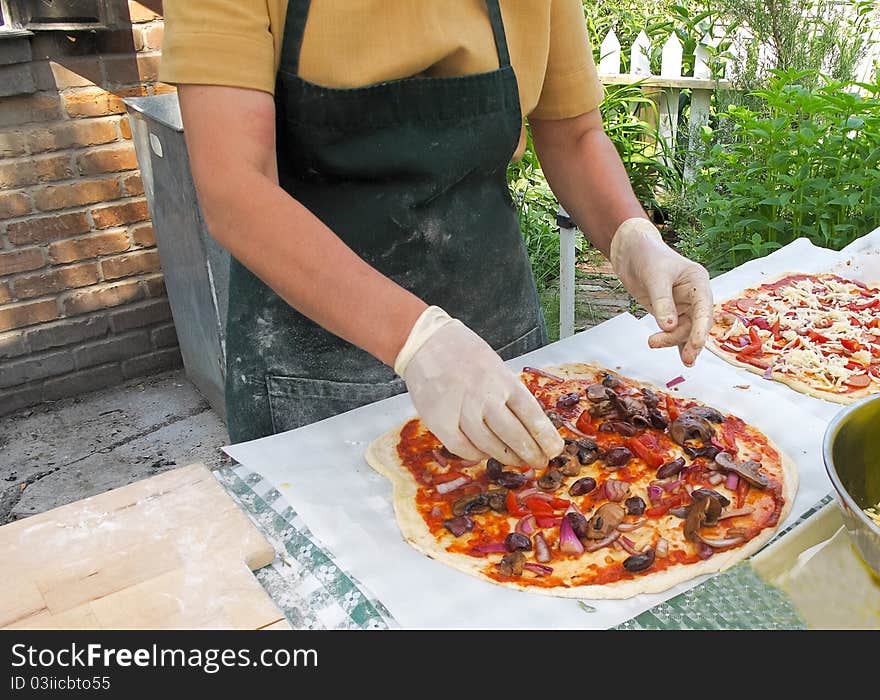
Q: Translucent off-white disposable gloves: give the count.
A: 2